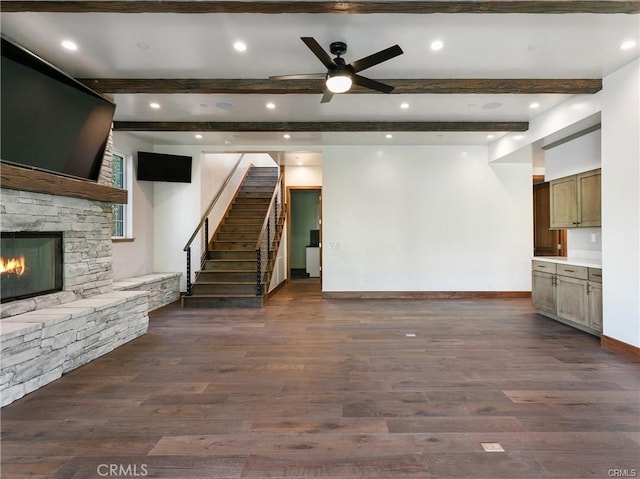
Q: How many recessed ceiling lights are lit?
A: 12